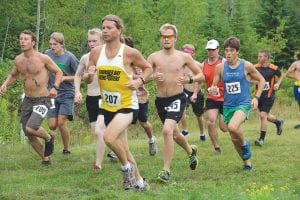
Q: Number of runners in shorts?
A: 11